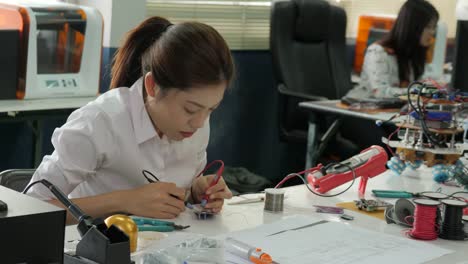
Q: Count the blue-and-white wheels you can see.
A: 4